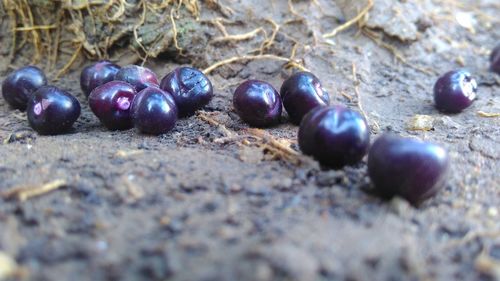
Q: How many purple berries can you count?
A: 13